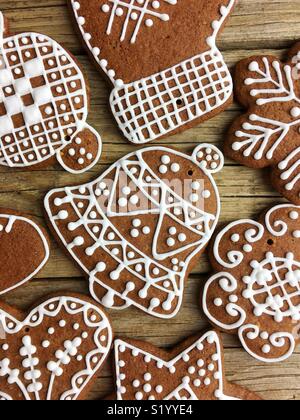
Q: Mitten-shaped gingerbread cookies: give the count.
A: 1